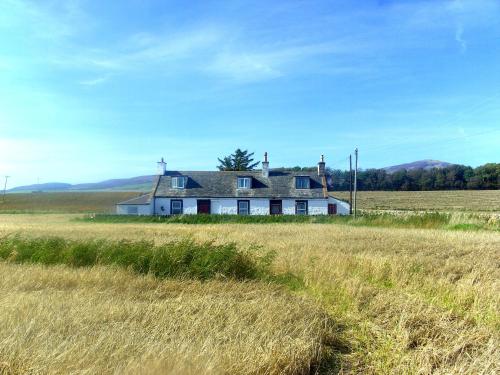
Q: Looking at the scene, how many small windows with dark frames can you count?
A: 3